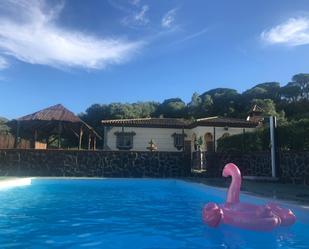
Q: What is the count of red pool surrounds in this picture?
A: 0